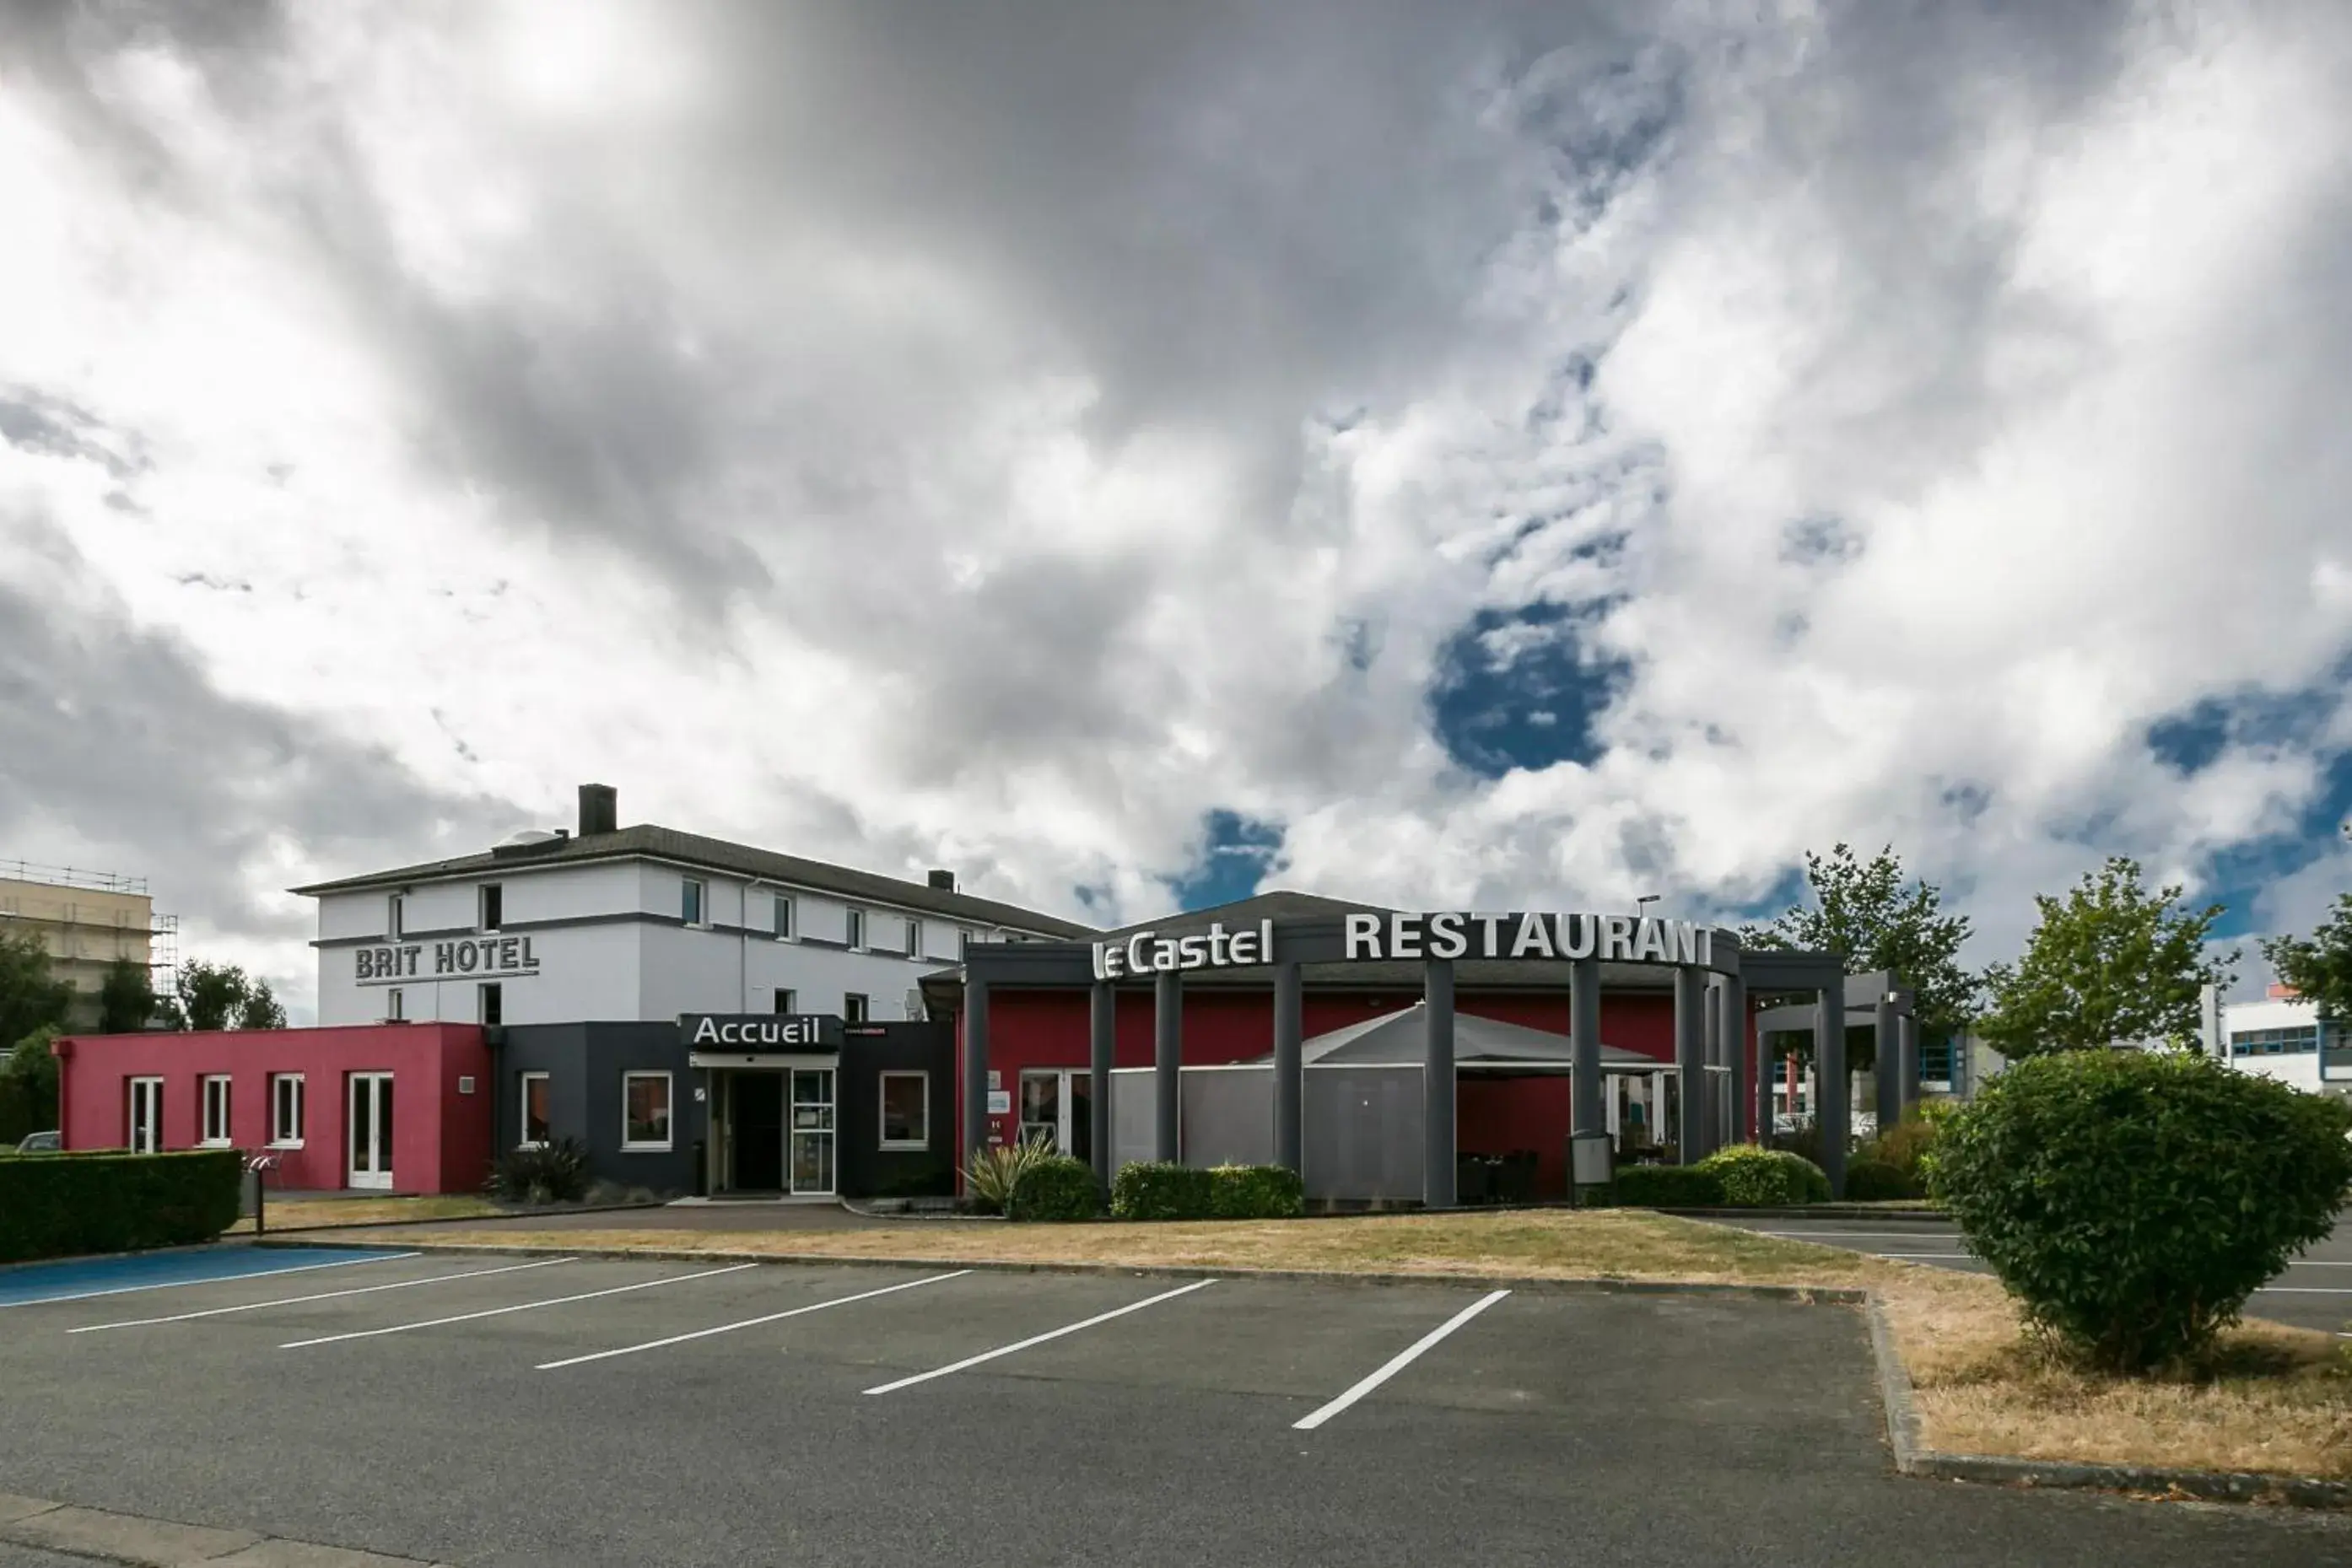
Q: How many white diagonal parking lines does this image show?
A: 6